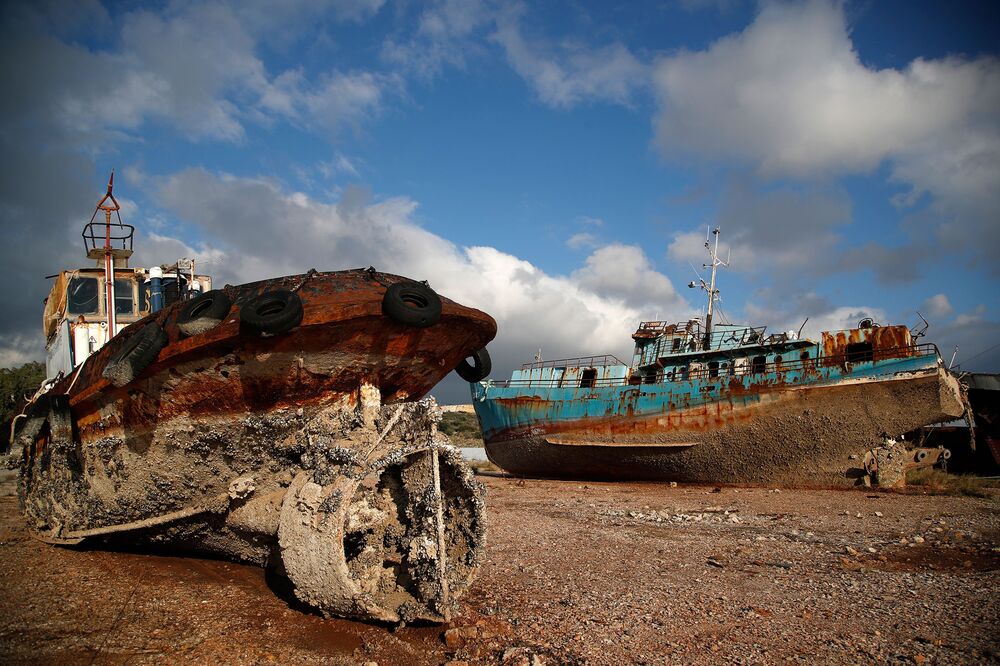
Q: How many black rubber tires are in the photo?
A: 5